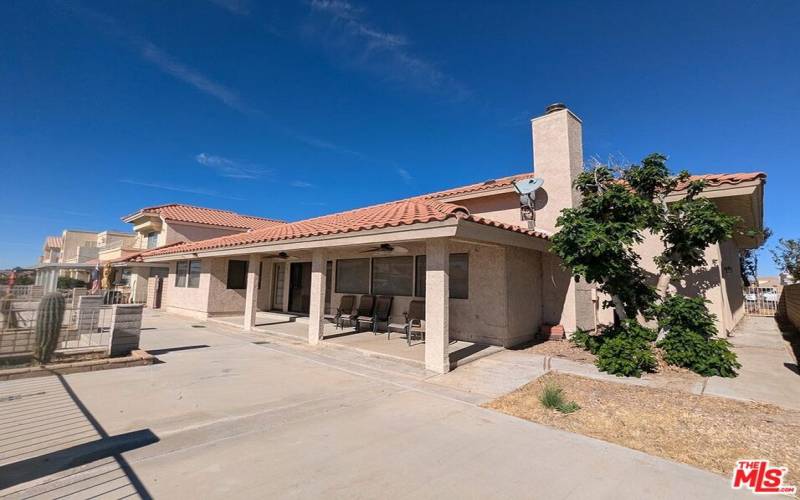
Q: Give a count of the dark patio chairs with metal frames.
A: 4